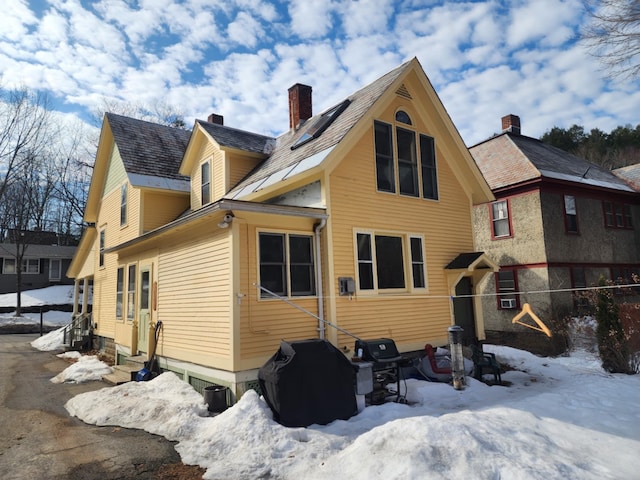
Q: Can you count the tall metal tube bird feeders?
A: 1